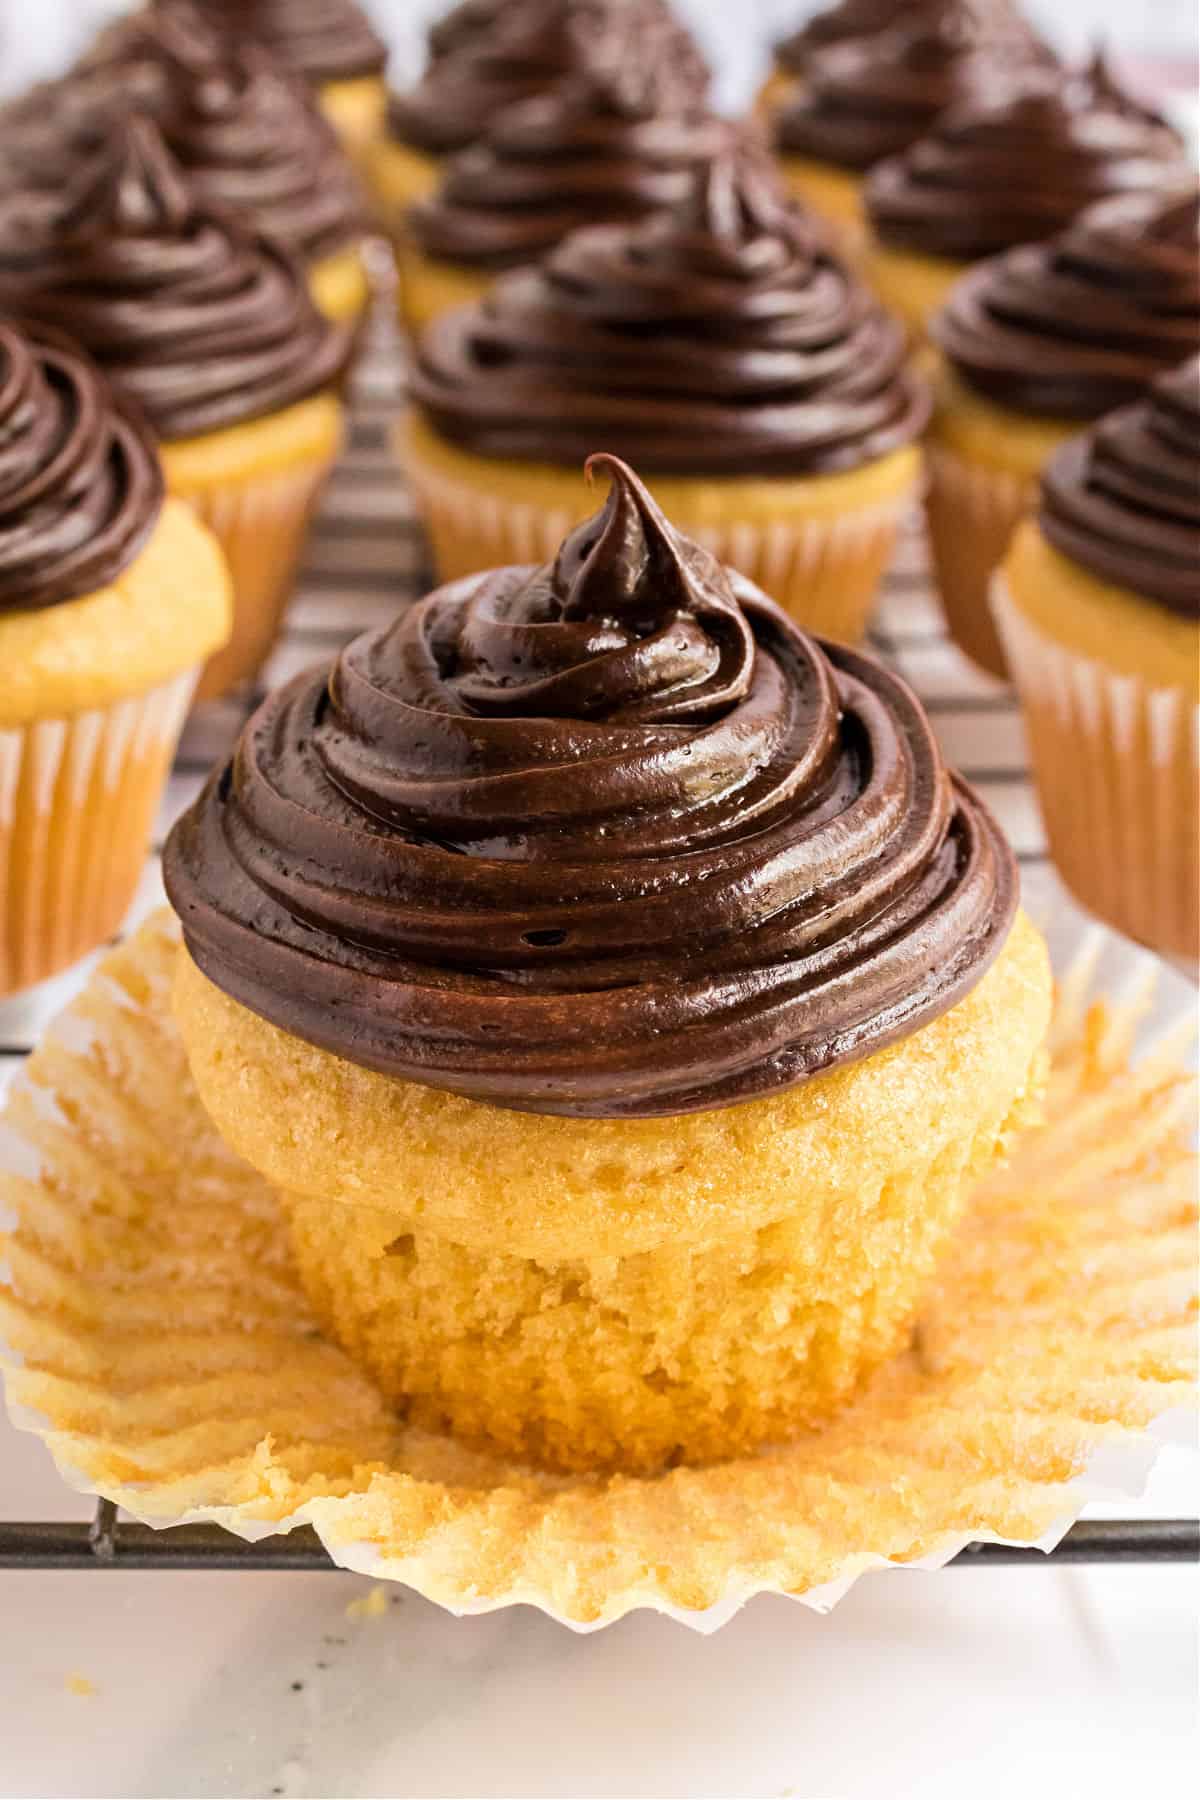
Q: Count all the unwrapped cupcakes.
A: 1